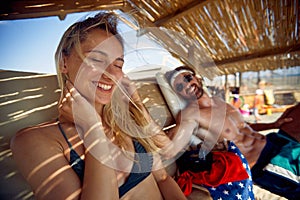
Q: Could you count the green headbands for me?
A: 0